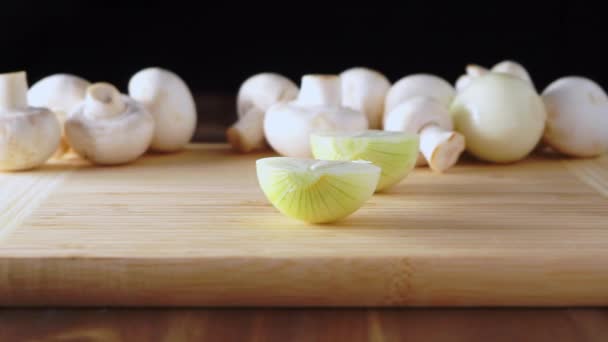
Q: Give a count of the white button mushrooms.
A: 12